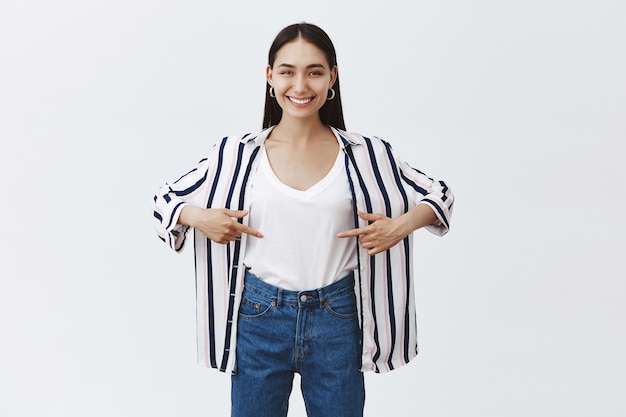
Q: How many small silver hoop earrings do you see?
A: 2